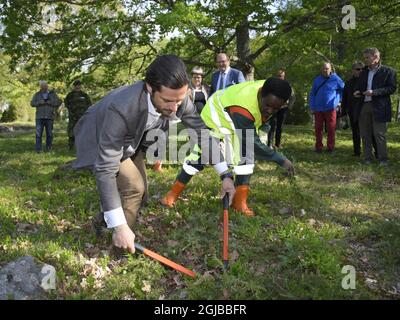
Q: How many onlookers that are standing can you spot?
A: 8